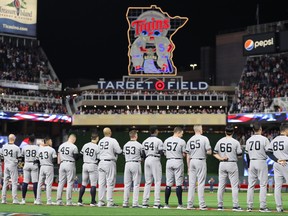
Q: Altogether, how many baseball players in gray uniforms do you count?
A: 13